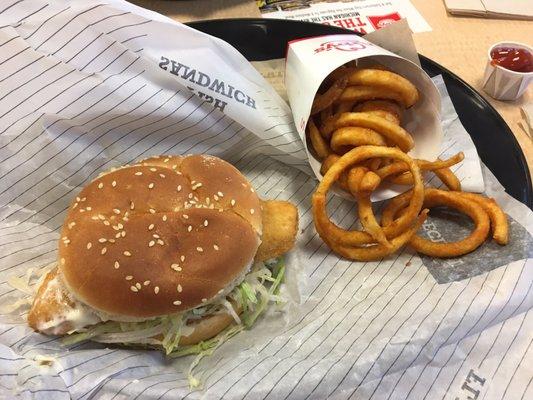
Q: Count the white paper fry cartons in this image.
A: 1